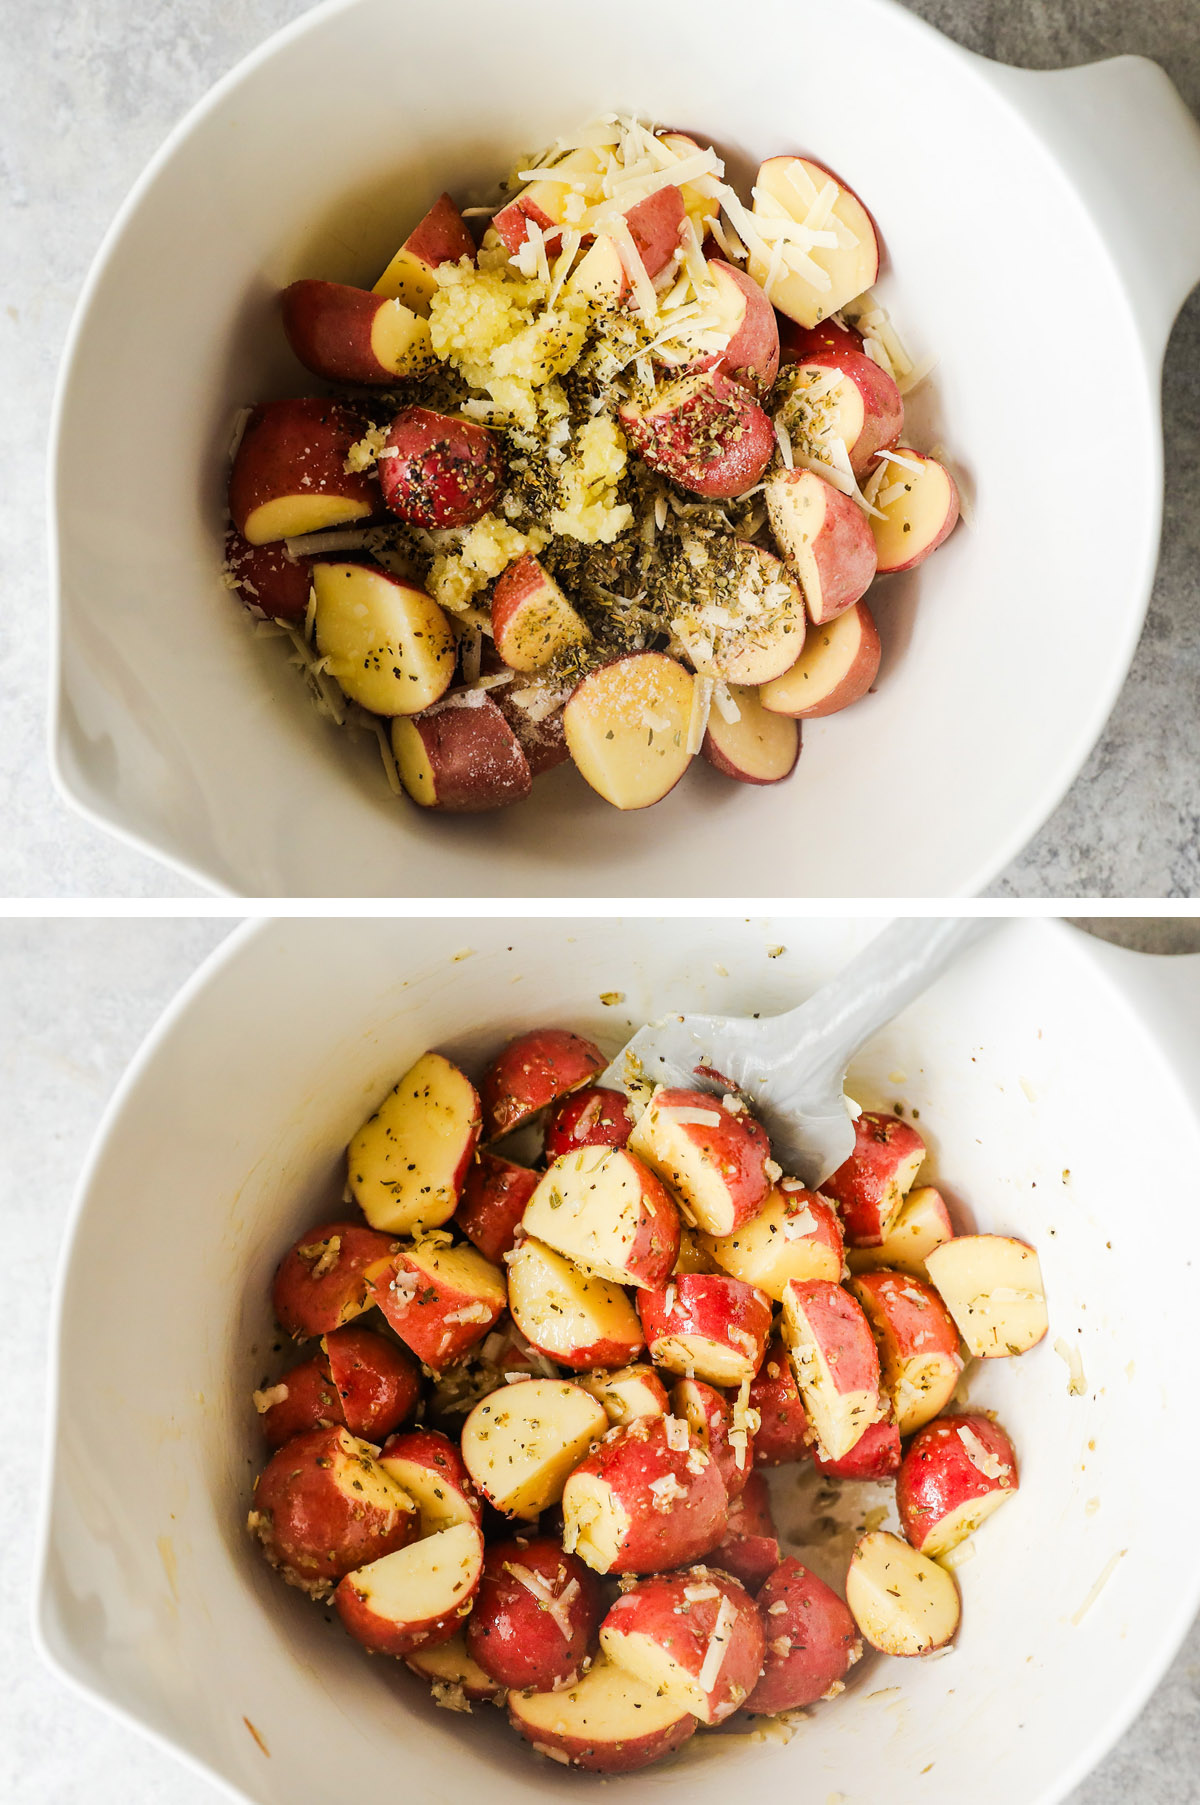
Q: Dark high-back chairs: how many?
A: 0